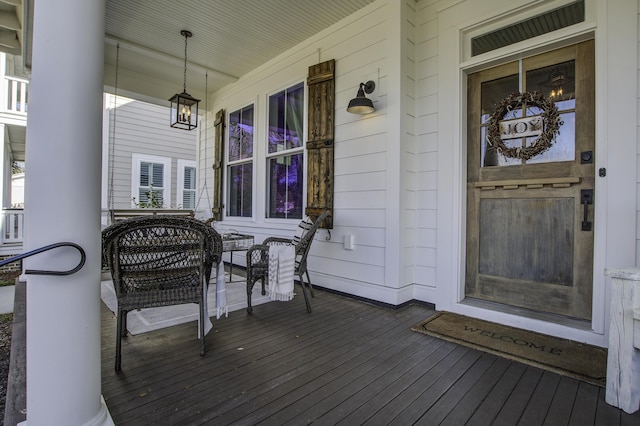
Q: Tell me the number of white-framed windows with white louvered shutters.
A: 2